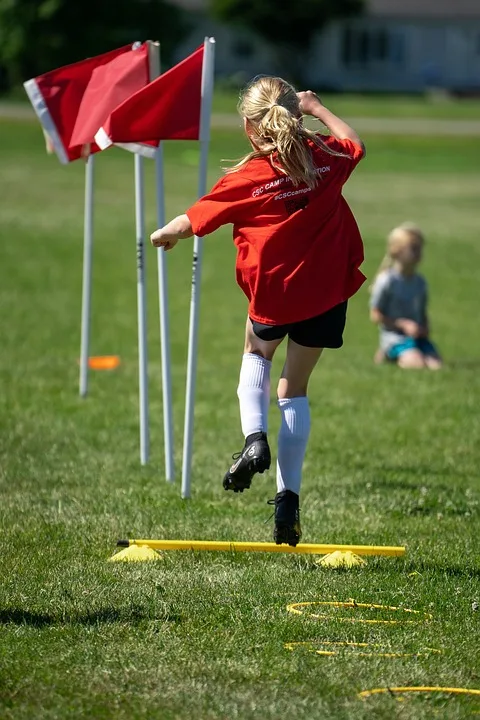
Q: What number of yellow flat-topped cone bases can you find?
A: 2